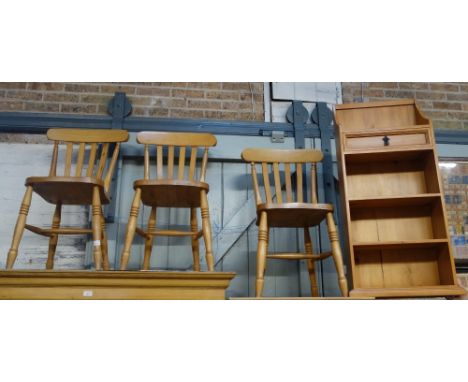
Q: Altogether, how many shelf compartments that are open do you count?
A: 3